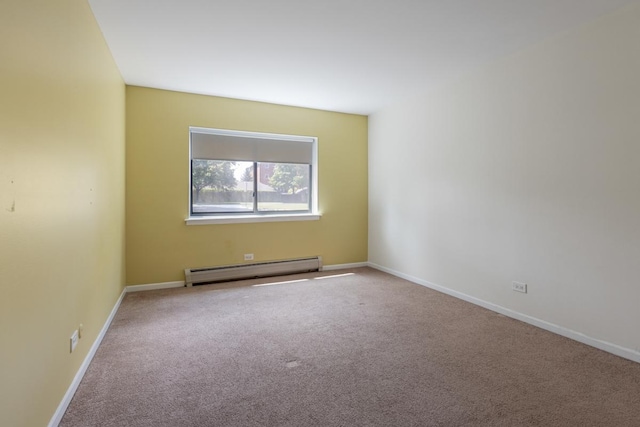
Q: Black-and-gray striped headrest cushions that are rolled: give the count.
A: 0